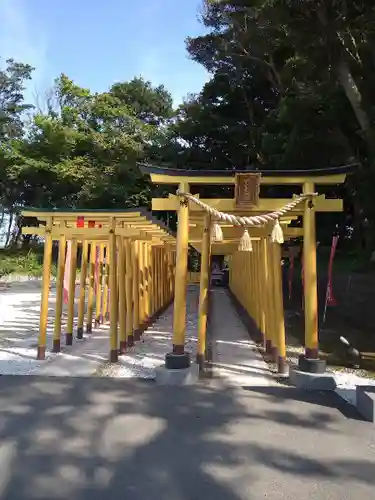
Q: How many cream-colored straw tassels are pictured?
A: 3